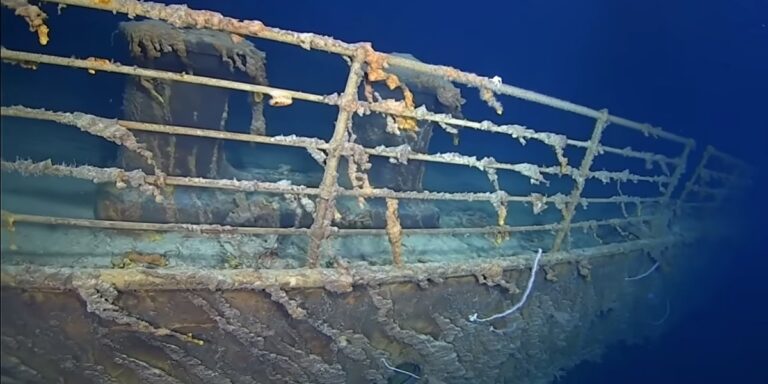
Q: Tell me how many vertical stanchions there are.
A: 4